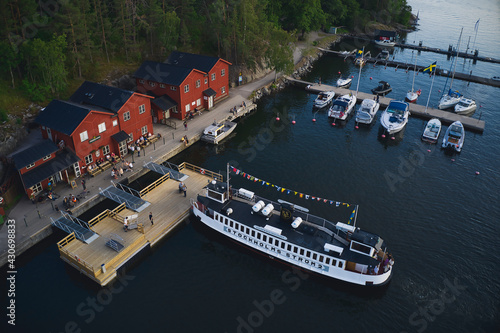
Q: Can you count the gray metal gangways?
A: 3